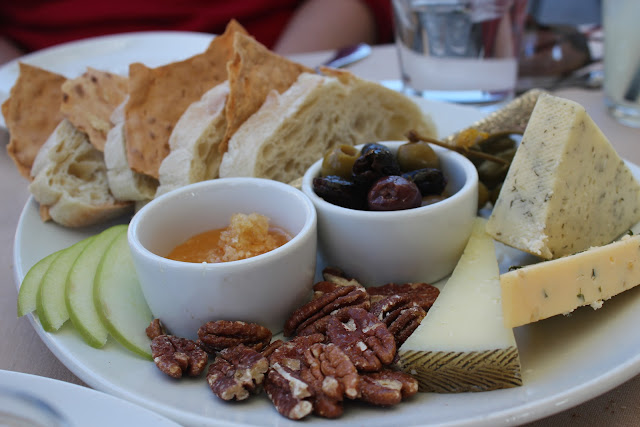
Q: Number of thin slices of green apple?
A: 4